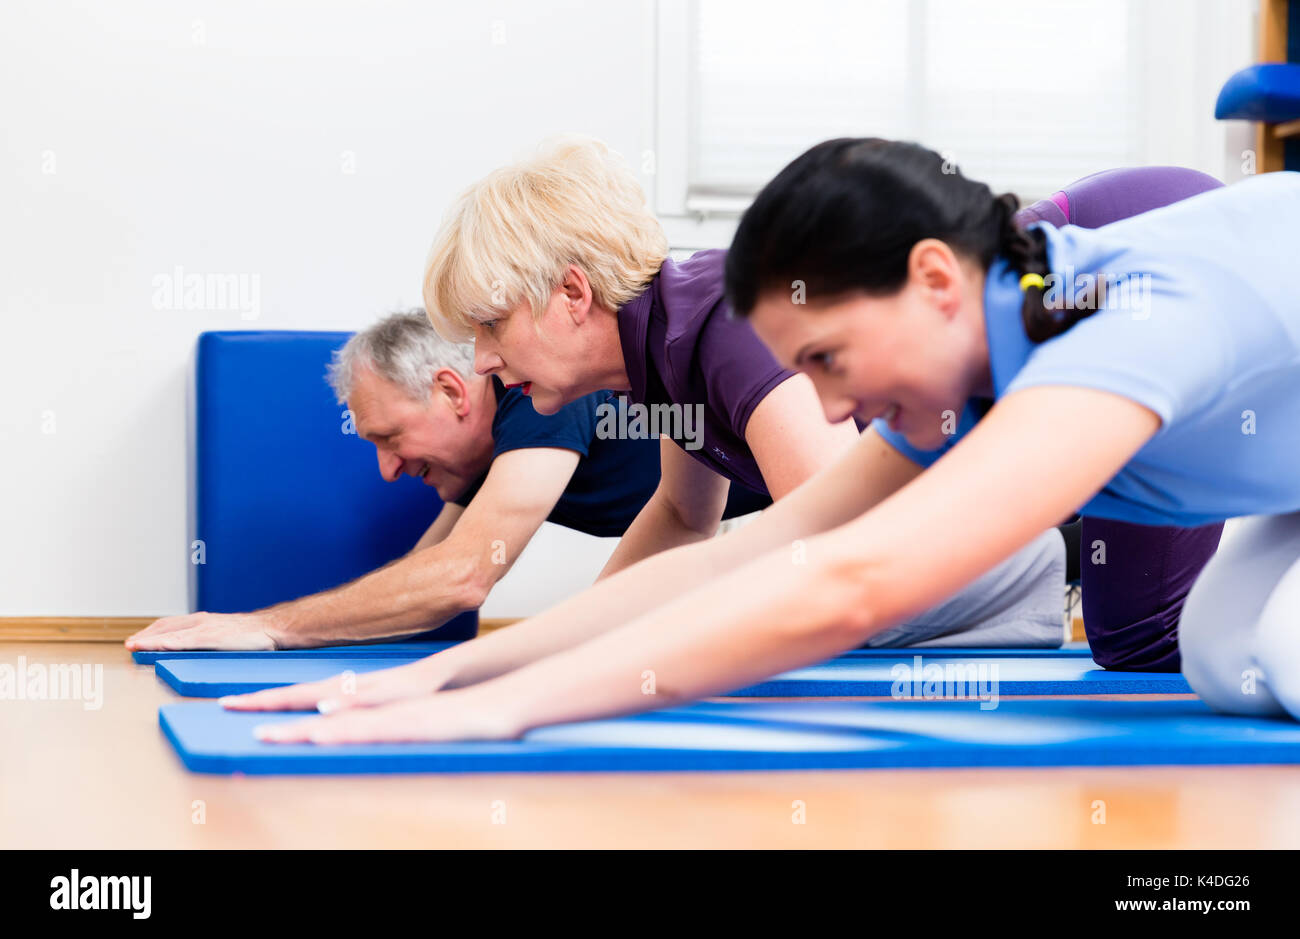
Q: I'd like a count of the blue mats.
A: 3